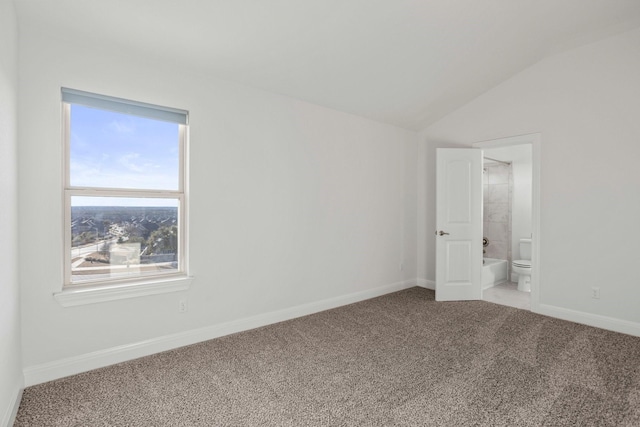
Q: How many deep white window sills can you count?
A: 1